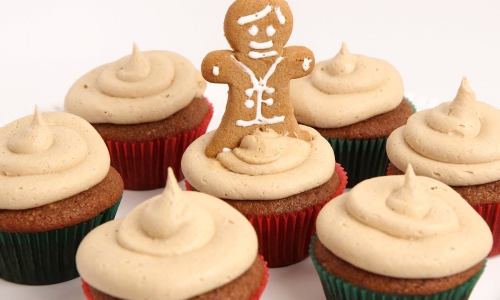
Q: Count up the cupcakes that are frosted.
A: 7